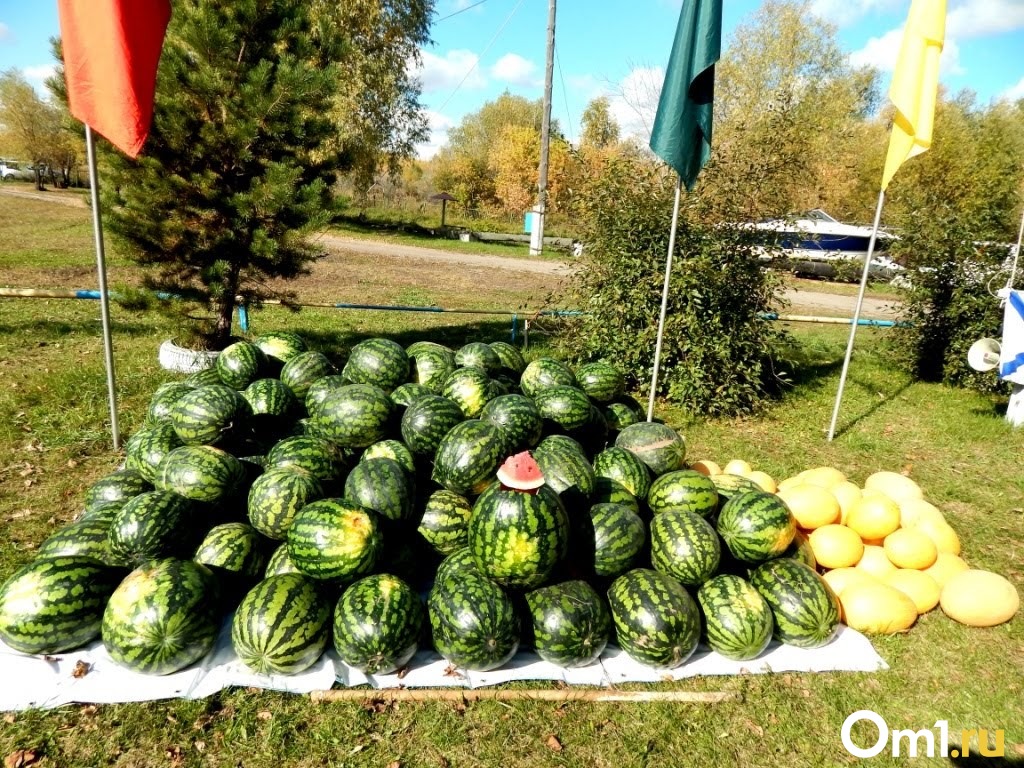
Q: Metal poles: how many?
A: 3